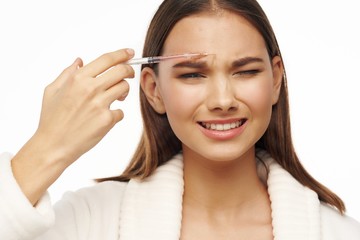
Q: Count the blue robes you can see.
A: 0